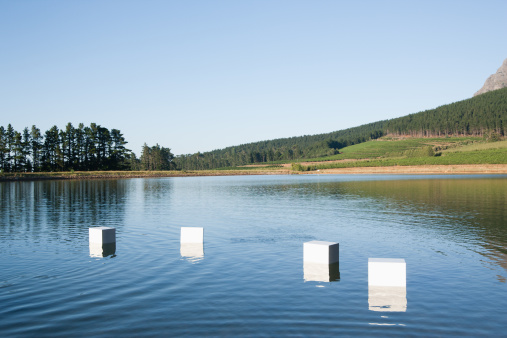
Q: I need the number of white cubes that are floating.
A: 4